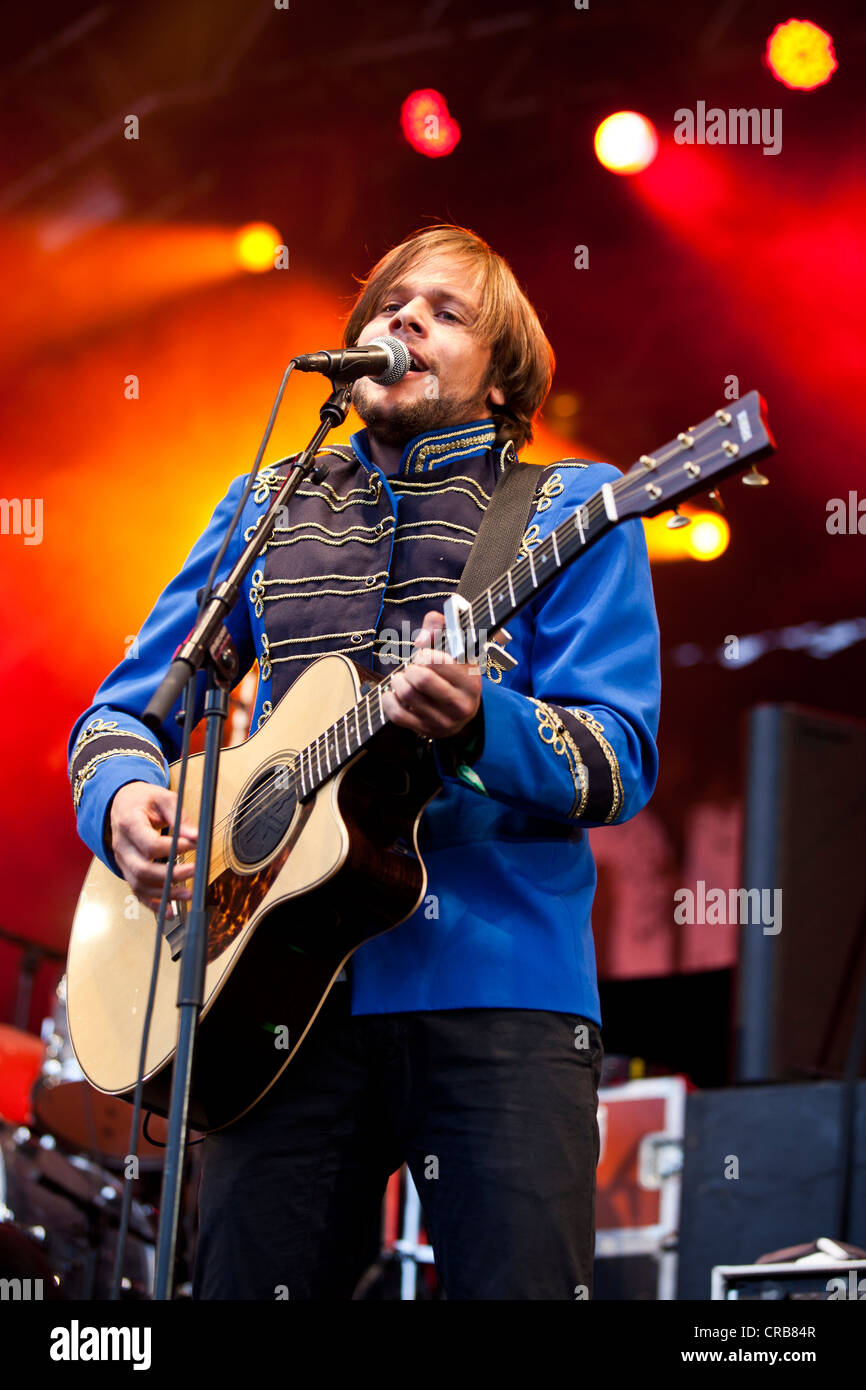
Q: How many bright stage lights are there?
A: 5